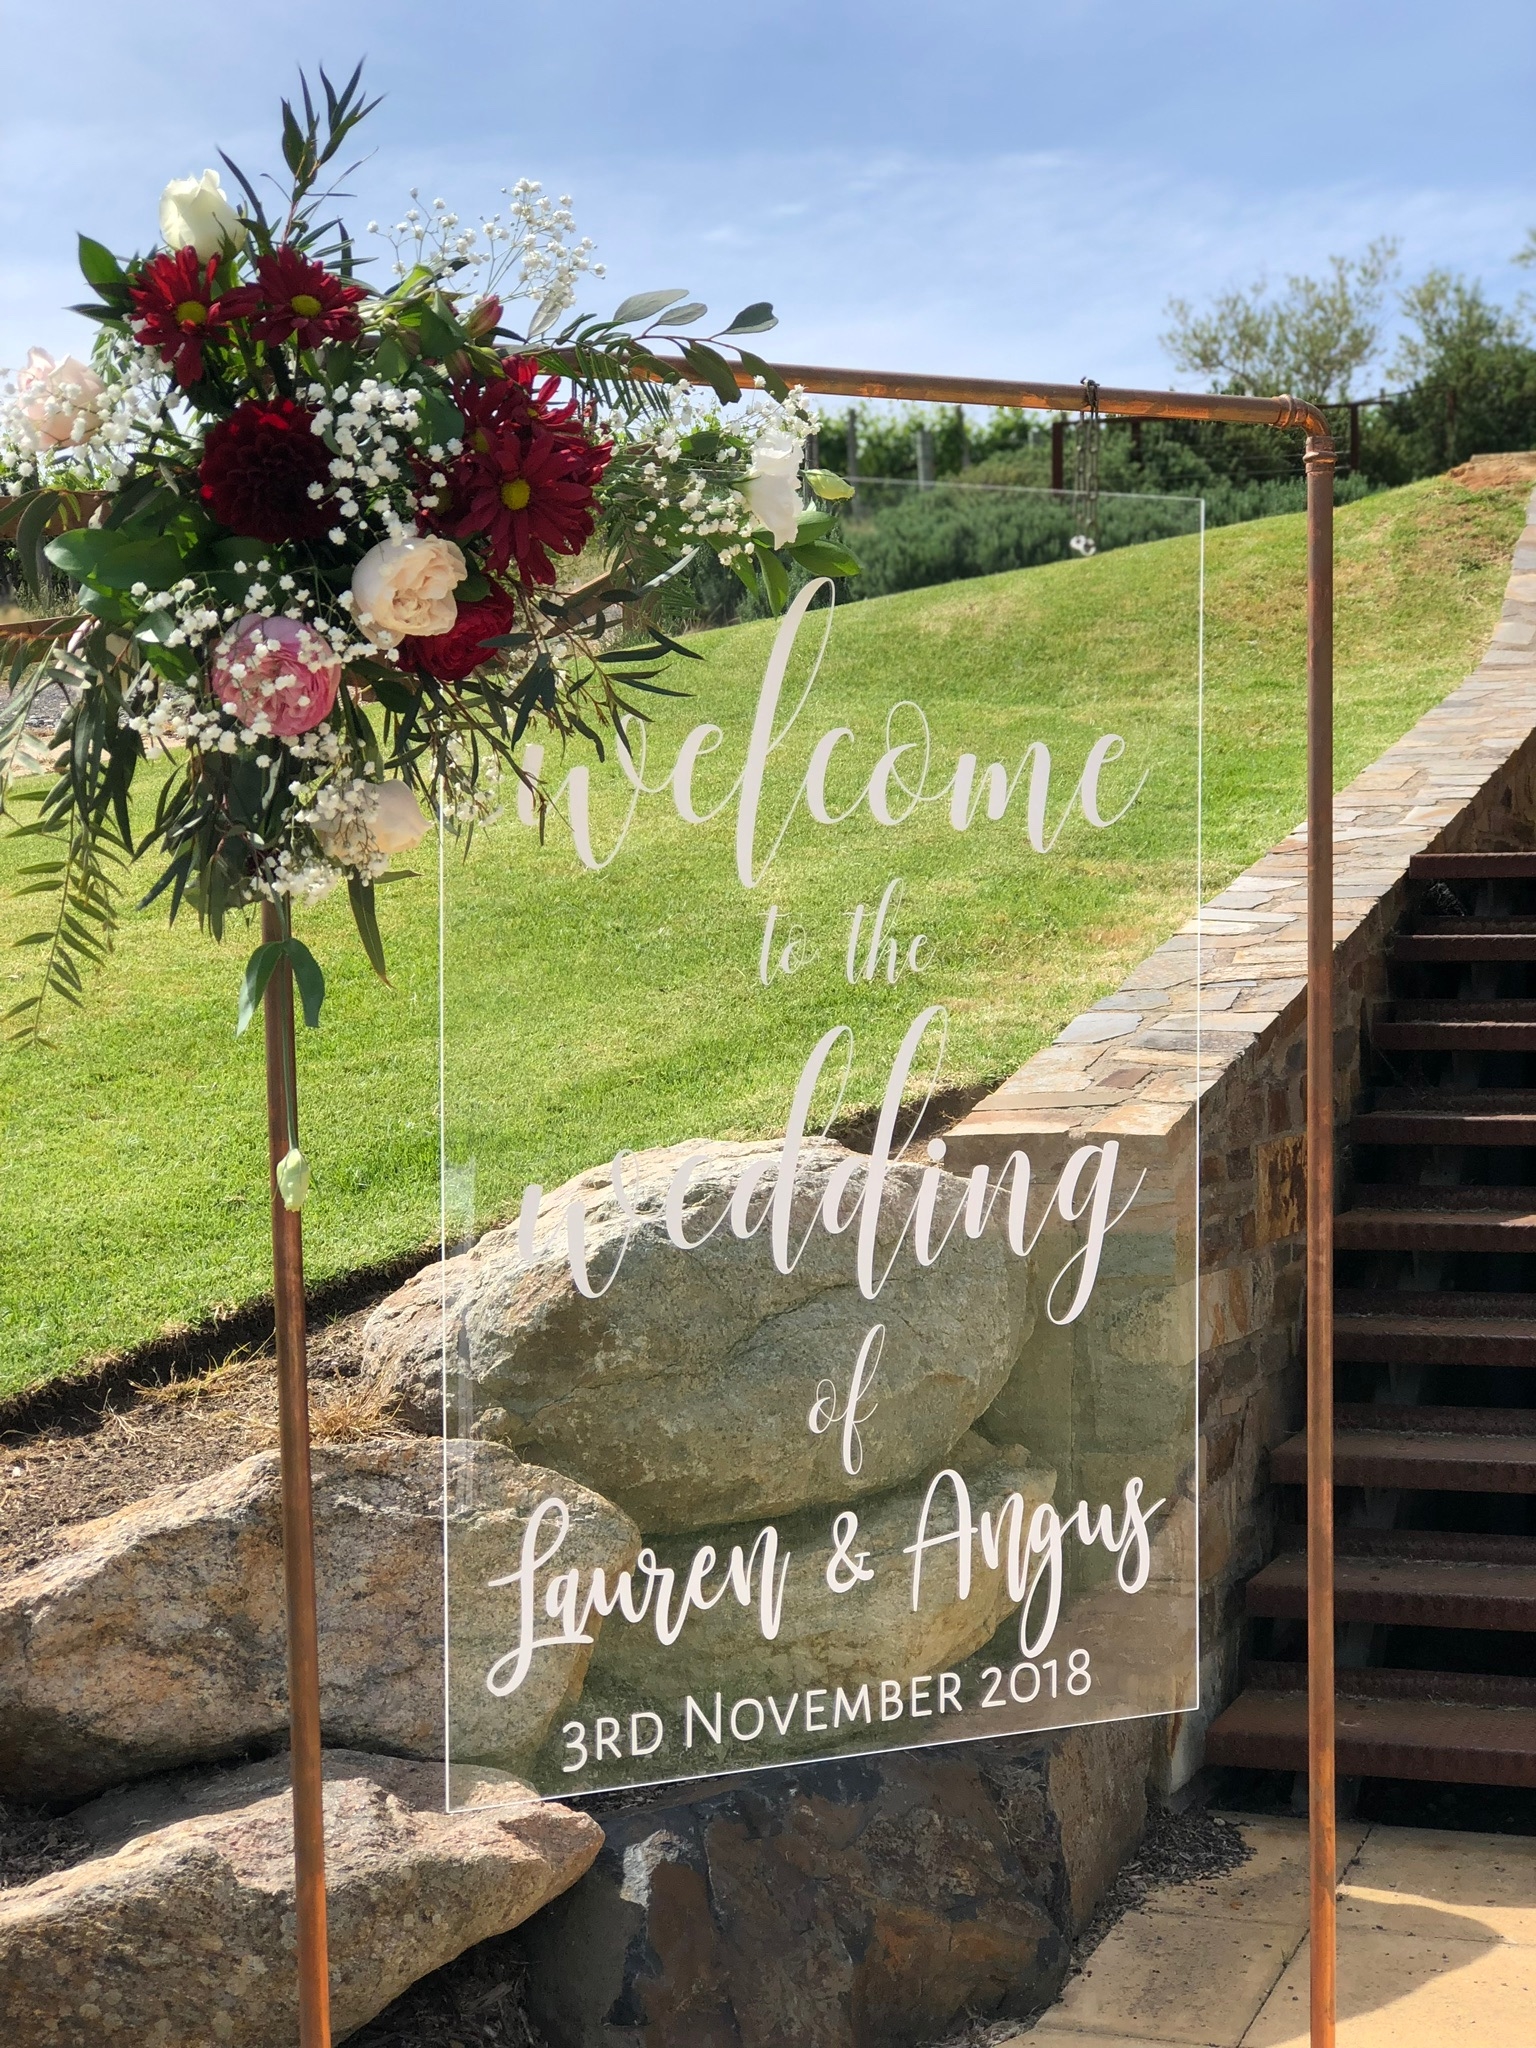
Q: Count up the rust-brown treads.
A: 9